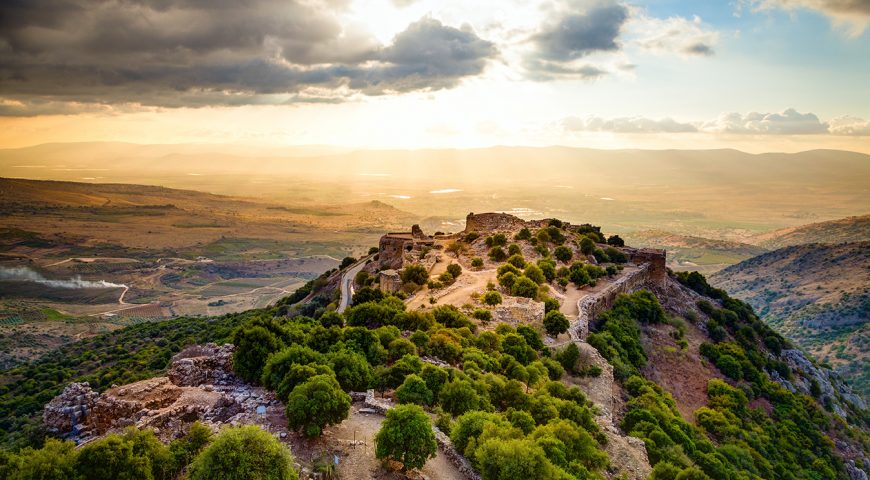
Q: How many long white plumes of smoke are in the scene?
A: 1